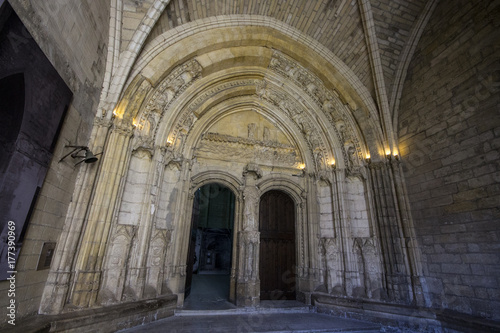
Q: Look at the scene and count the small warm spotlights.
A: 8